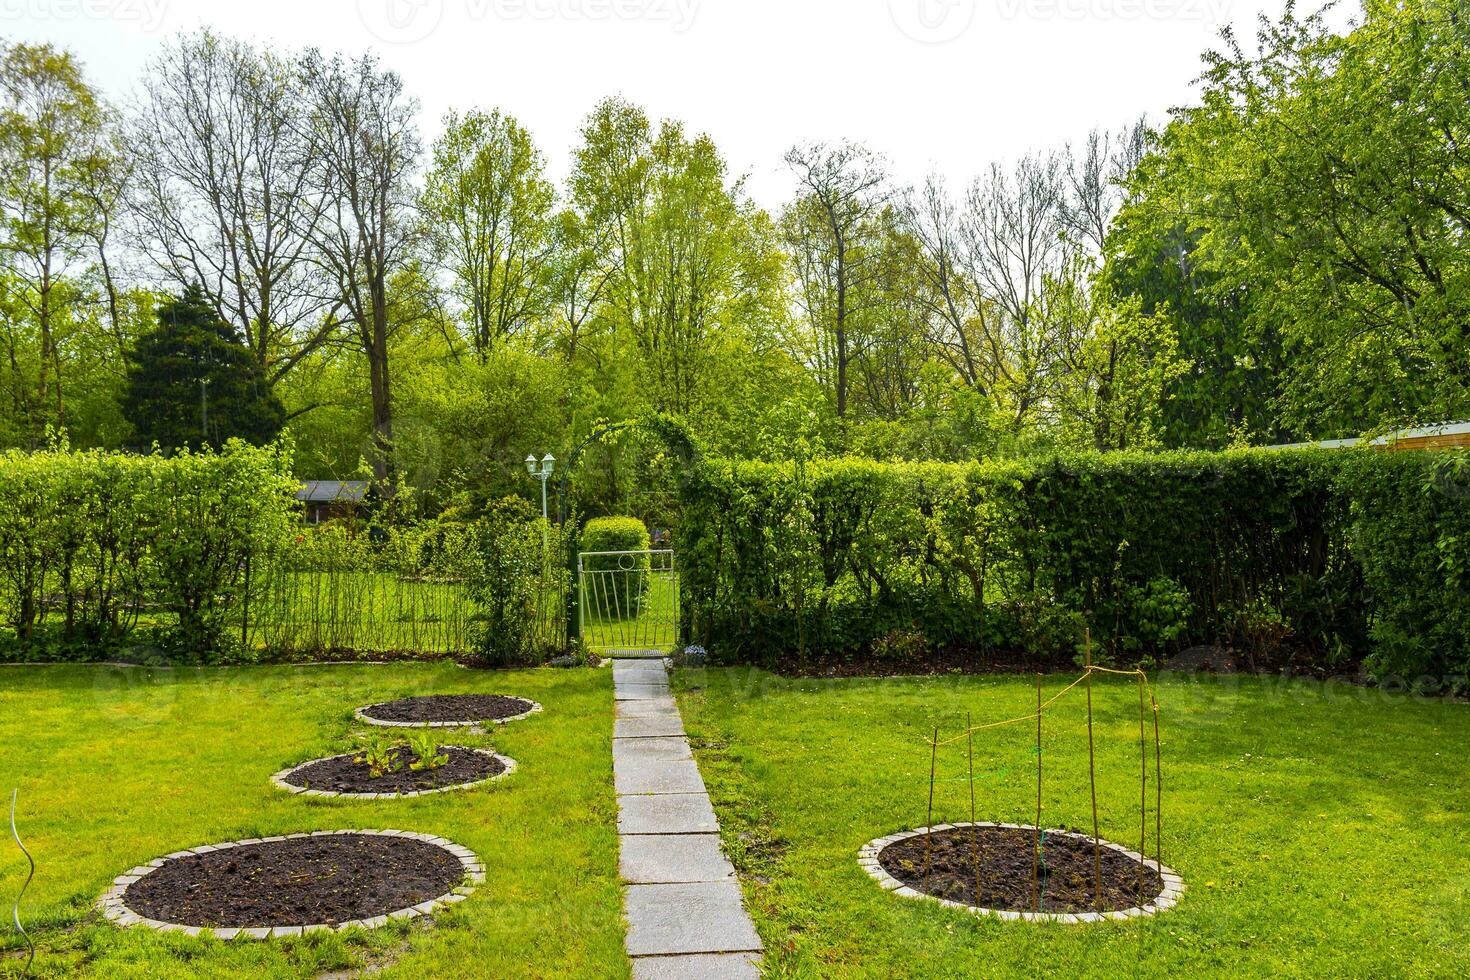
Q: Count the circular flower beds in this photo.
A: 4